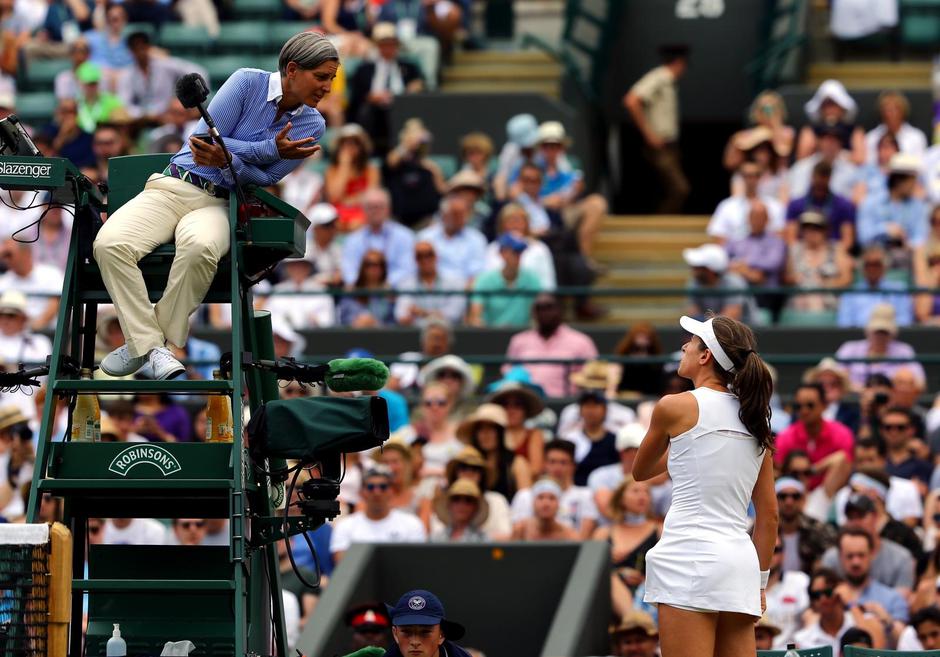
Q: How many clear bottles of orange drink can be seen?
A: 2